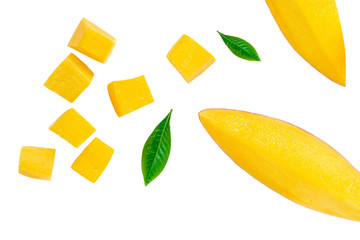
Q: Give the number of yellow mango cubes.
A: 7